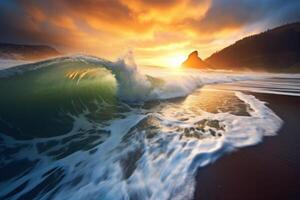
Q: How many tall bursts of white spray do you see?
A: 1